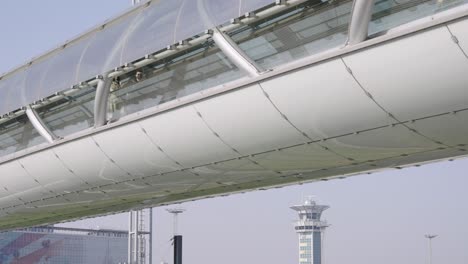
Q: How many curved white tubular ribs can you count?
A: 4